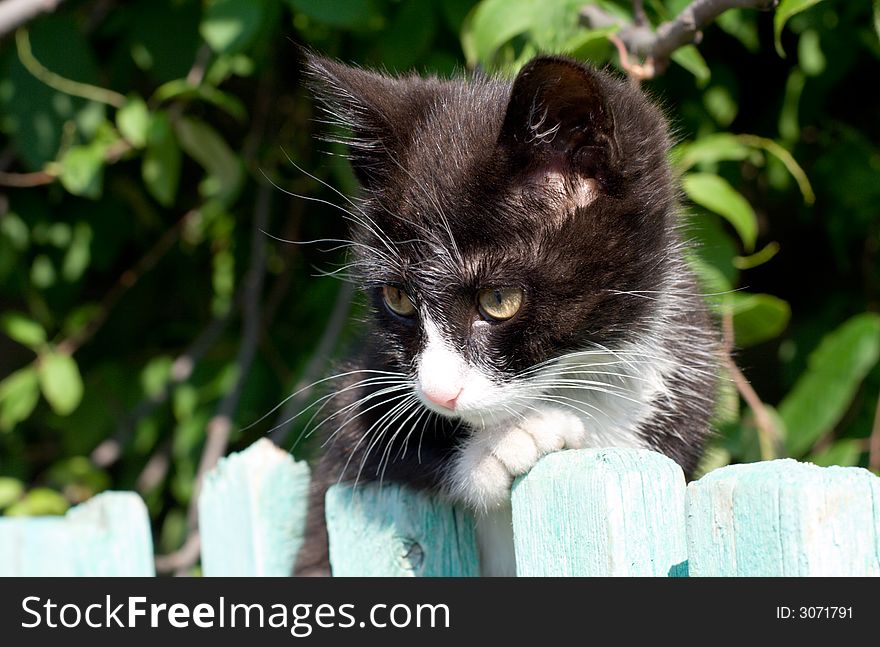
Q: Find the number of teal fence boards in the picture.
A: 5